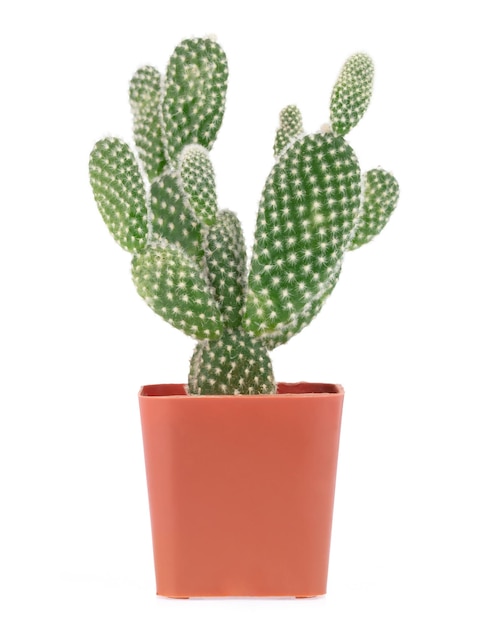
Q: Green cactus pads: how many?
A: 13